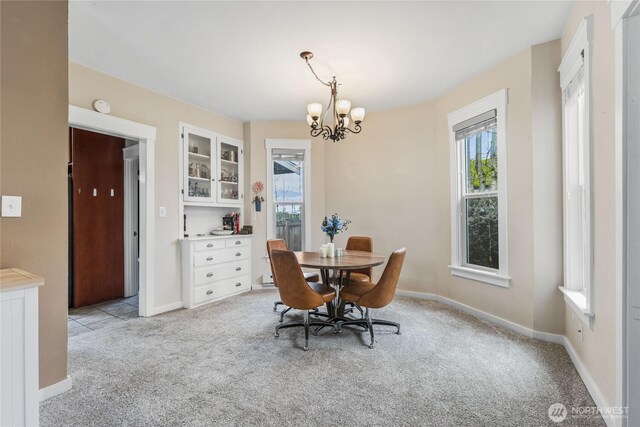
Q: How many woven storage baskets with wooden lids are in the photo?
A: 0